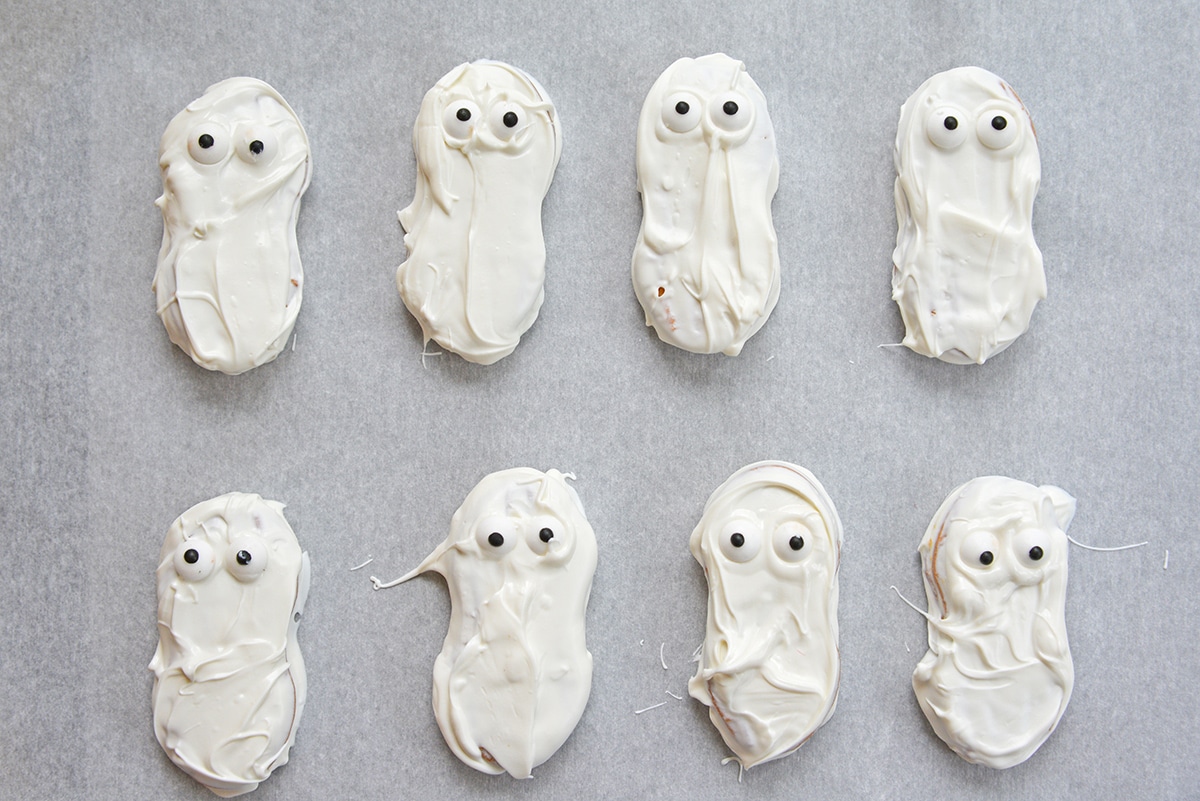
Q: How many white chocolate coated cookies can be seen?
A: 8